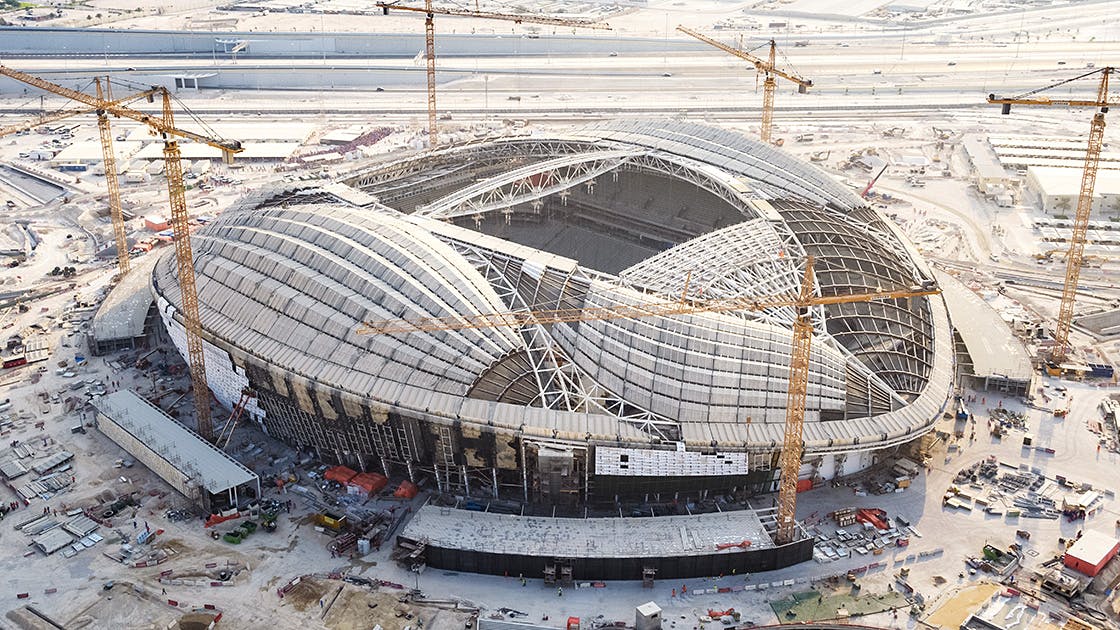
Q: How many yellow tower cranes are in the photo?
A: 6